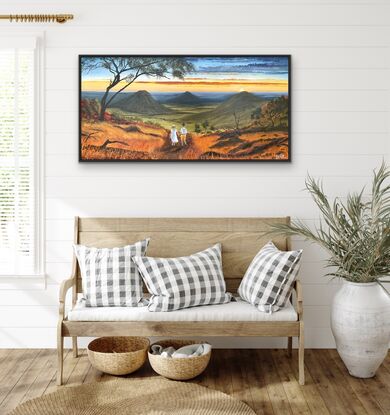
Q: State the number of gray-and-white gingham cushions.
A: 3